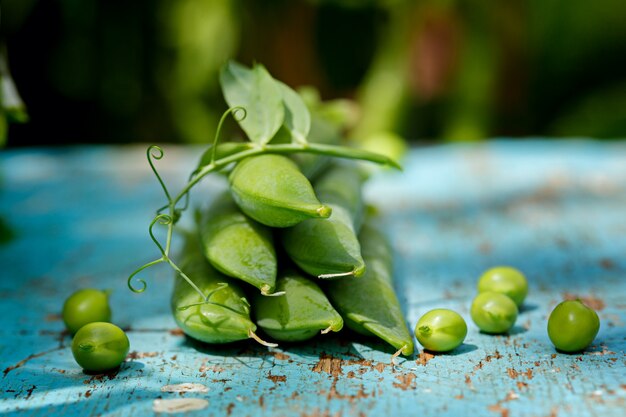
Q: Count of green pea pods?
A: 6